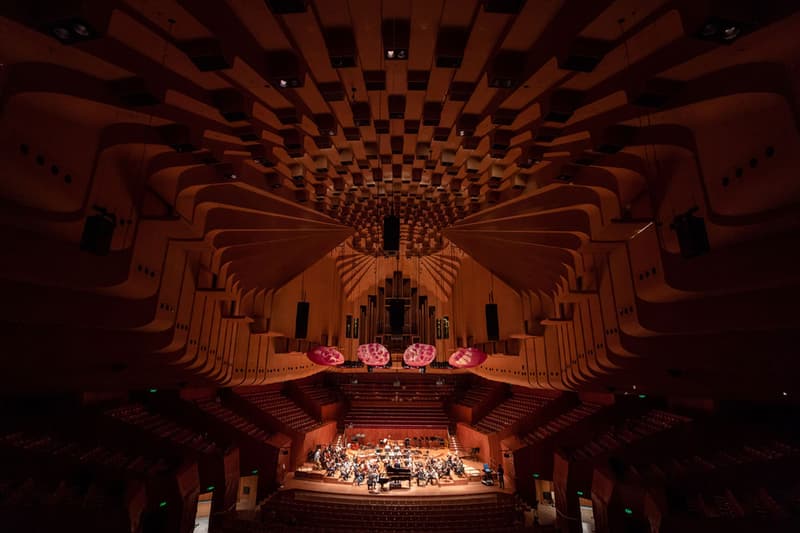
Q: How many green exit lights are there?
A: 8